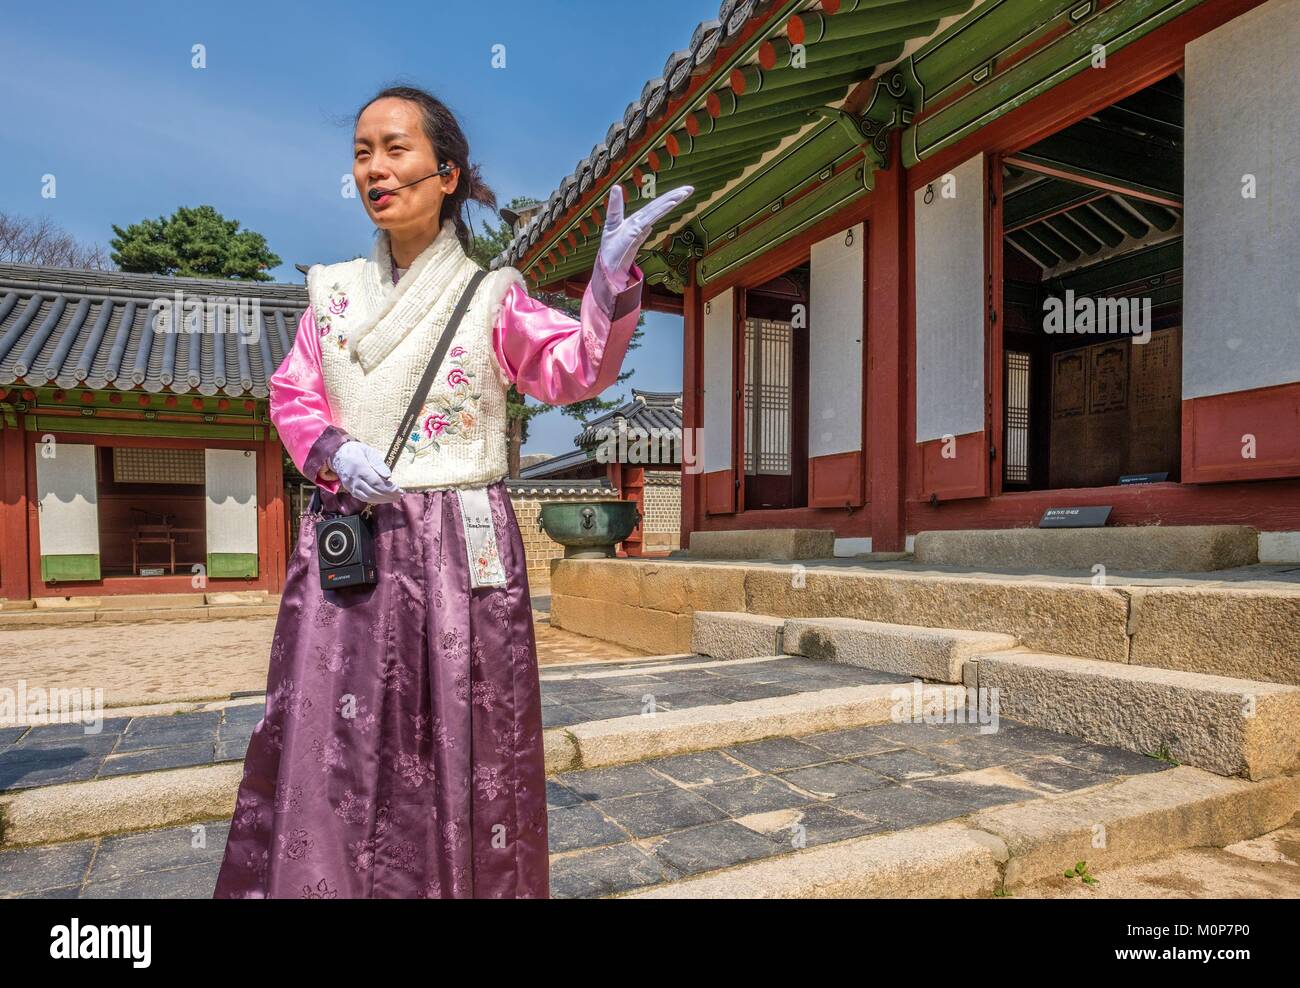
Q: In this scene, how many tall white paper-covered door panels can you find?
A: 6